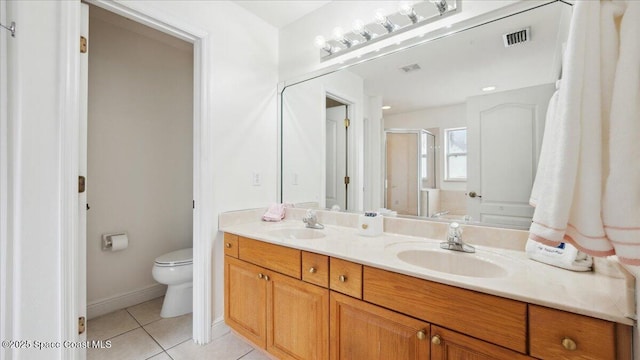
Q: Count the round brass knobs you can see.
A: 8